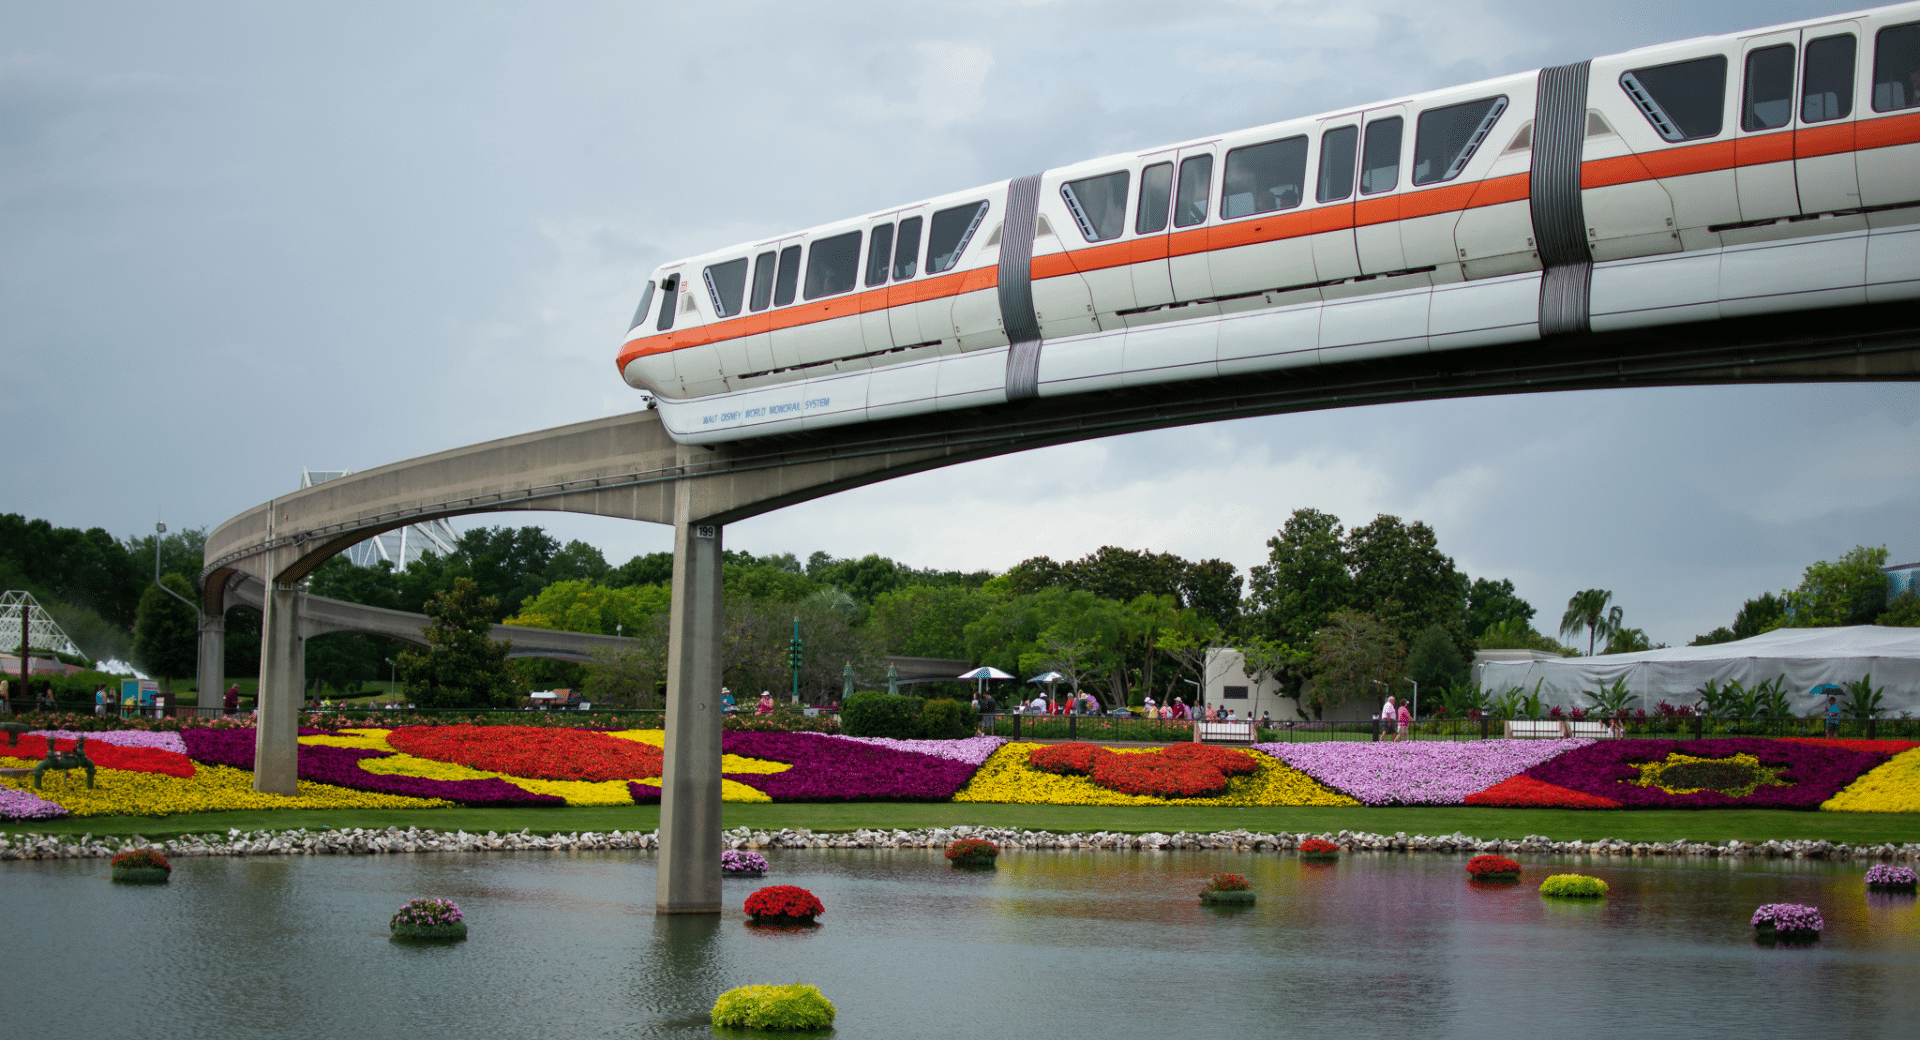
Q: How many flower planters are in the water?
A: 12